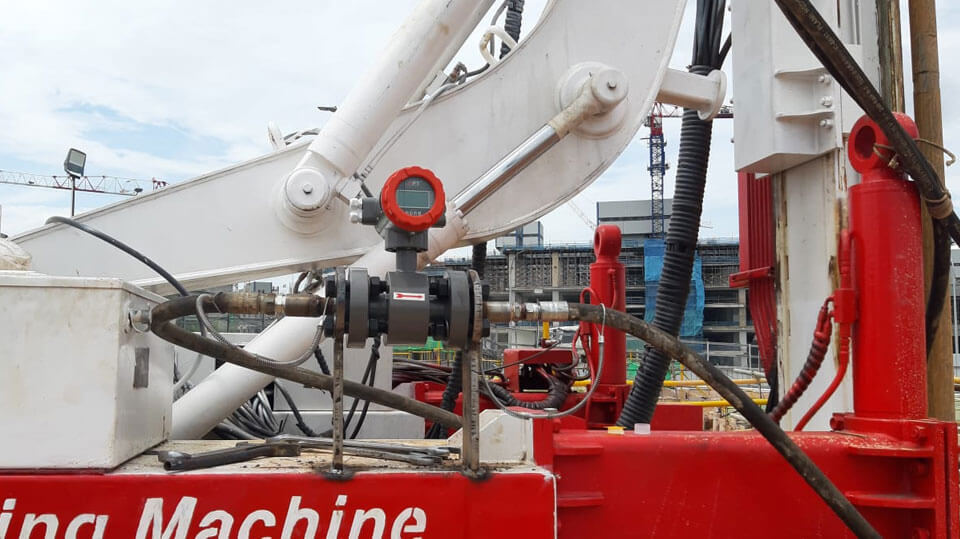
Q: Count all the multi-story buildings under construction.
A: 1